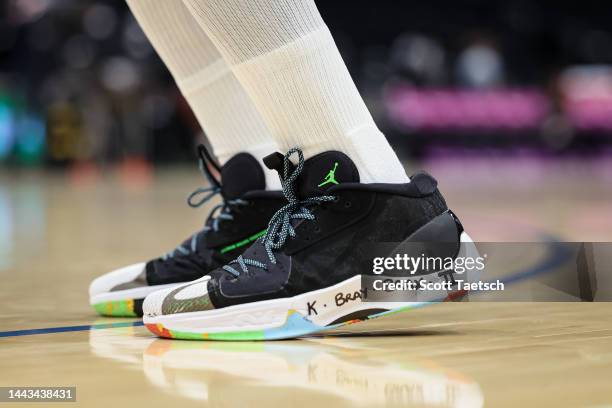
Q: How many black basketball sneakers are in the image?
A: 2